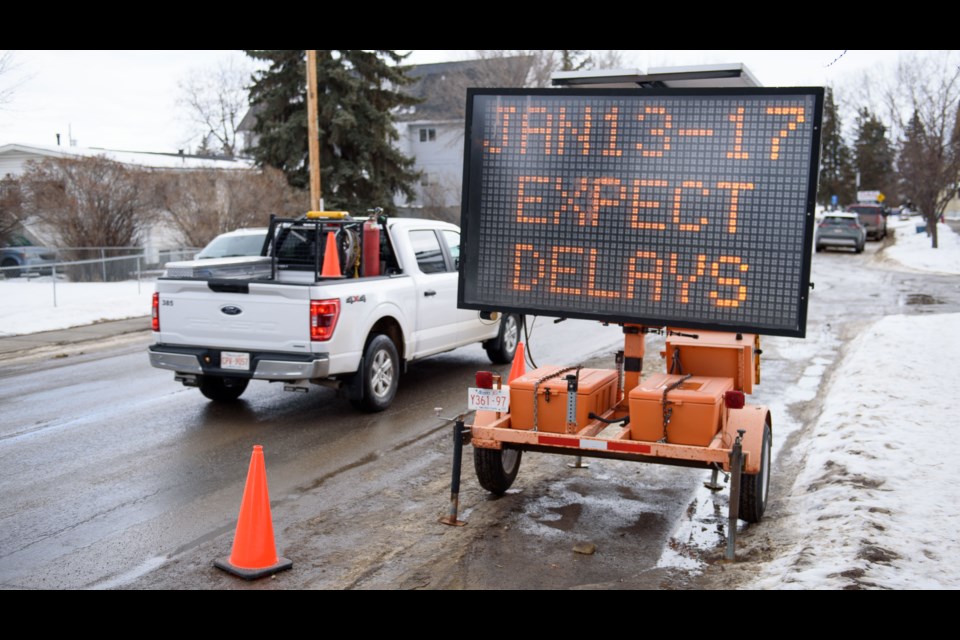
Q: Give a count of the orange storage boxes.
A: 2